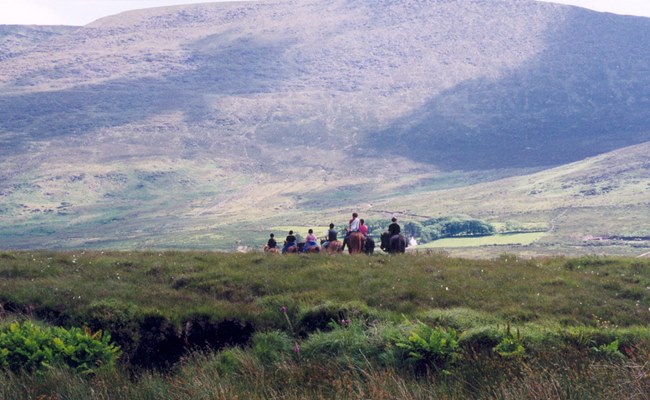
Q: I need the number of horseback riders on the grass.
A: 7